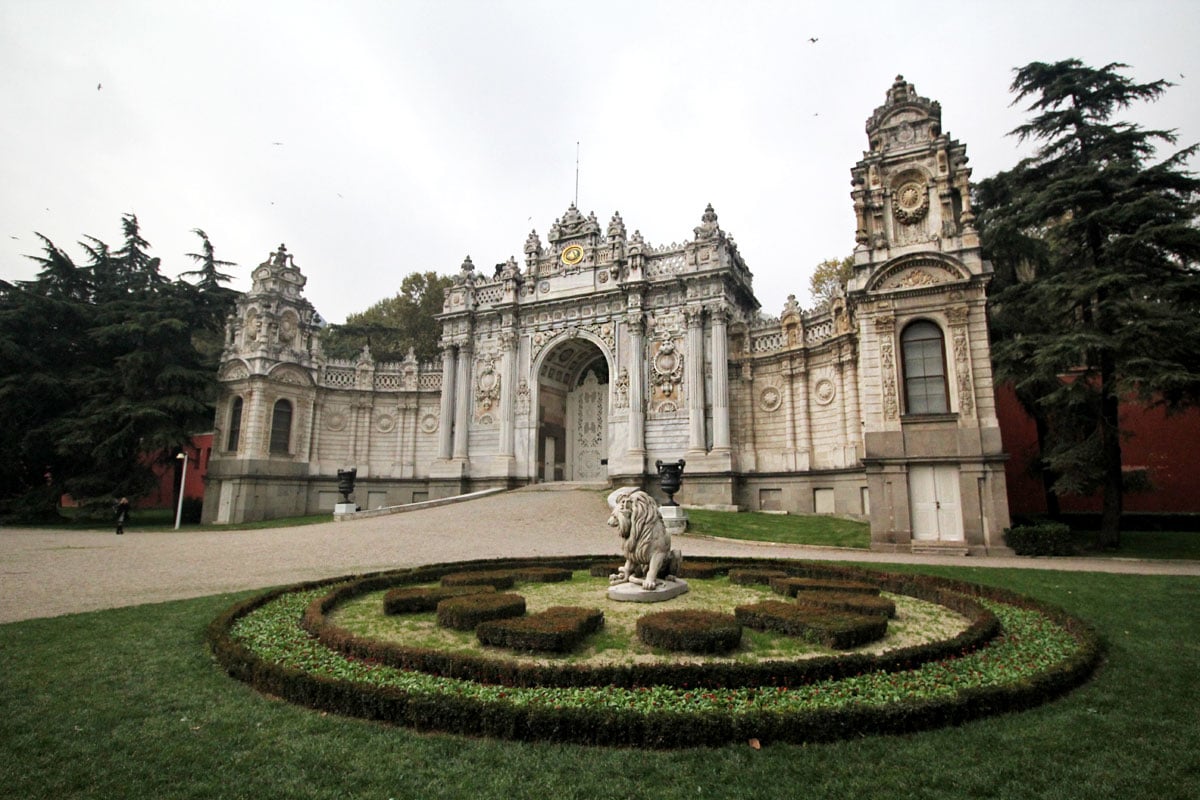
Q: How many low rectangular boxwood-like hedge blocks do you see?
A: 12